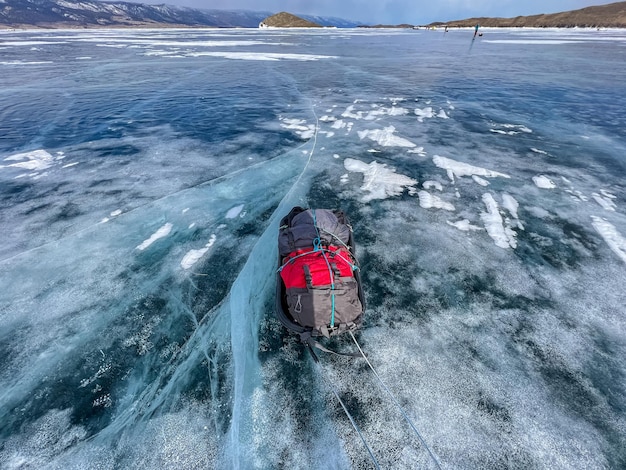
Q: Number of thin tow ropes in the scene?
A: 2